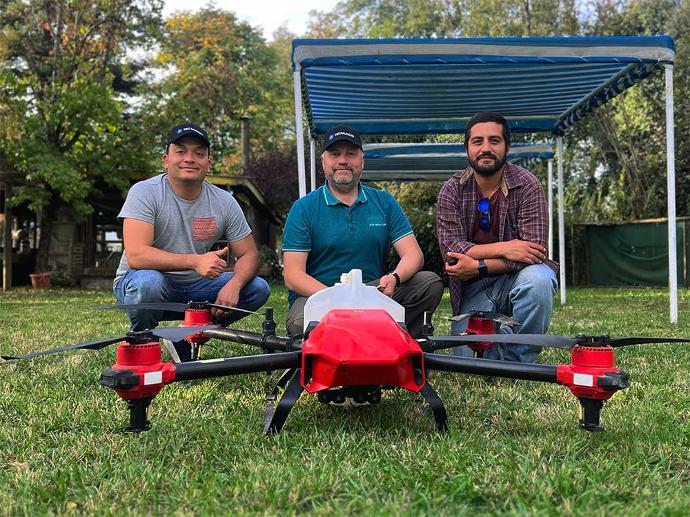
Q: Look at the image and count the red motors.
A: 4